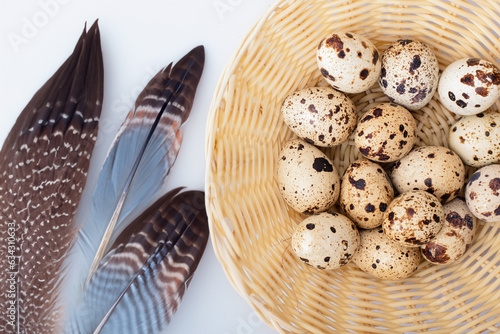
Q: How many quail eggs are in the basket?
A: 14